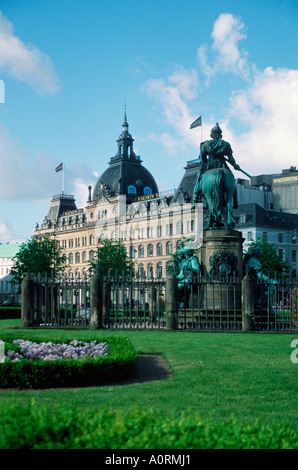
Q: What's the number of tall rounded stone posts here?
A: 4